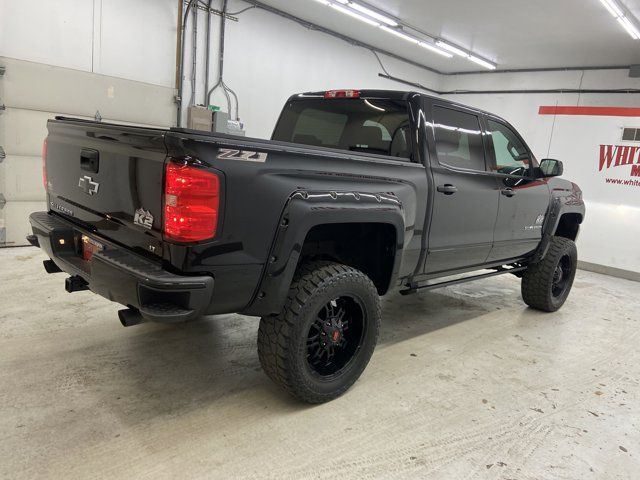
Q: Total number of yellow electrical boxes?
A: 0